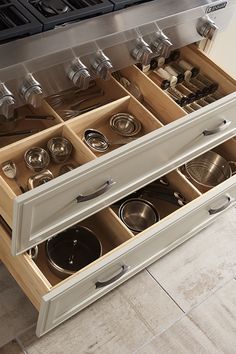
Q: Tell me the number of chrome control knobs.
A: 7